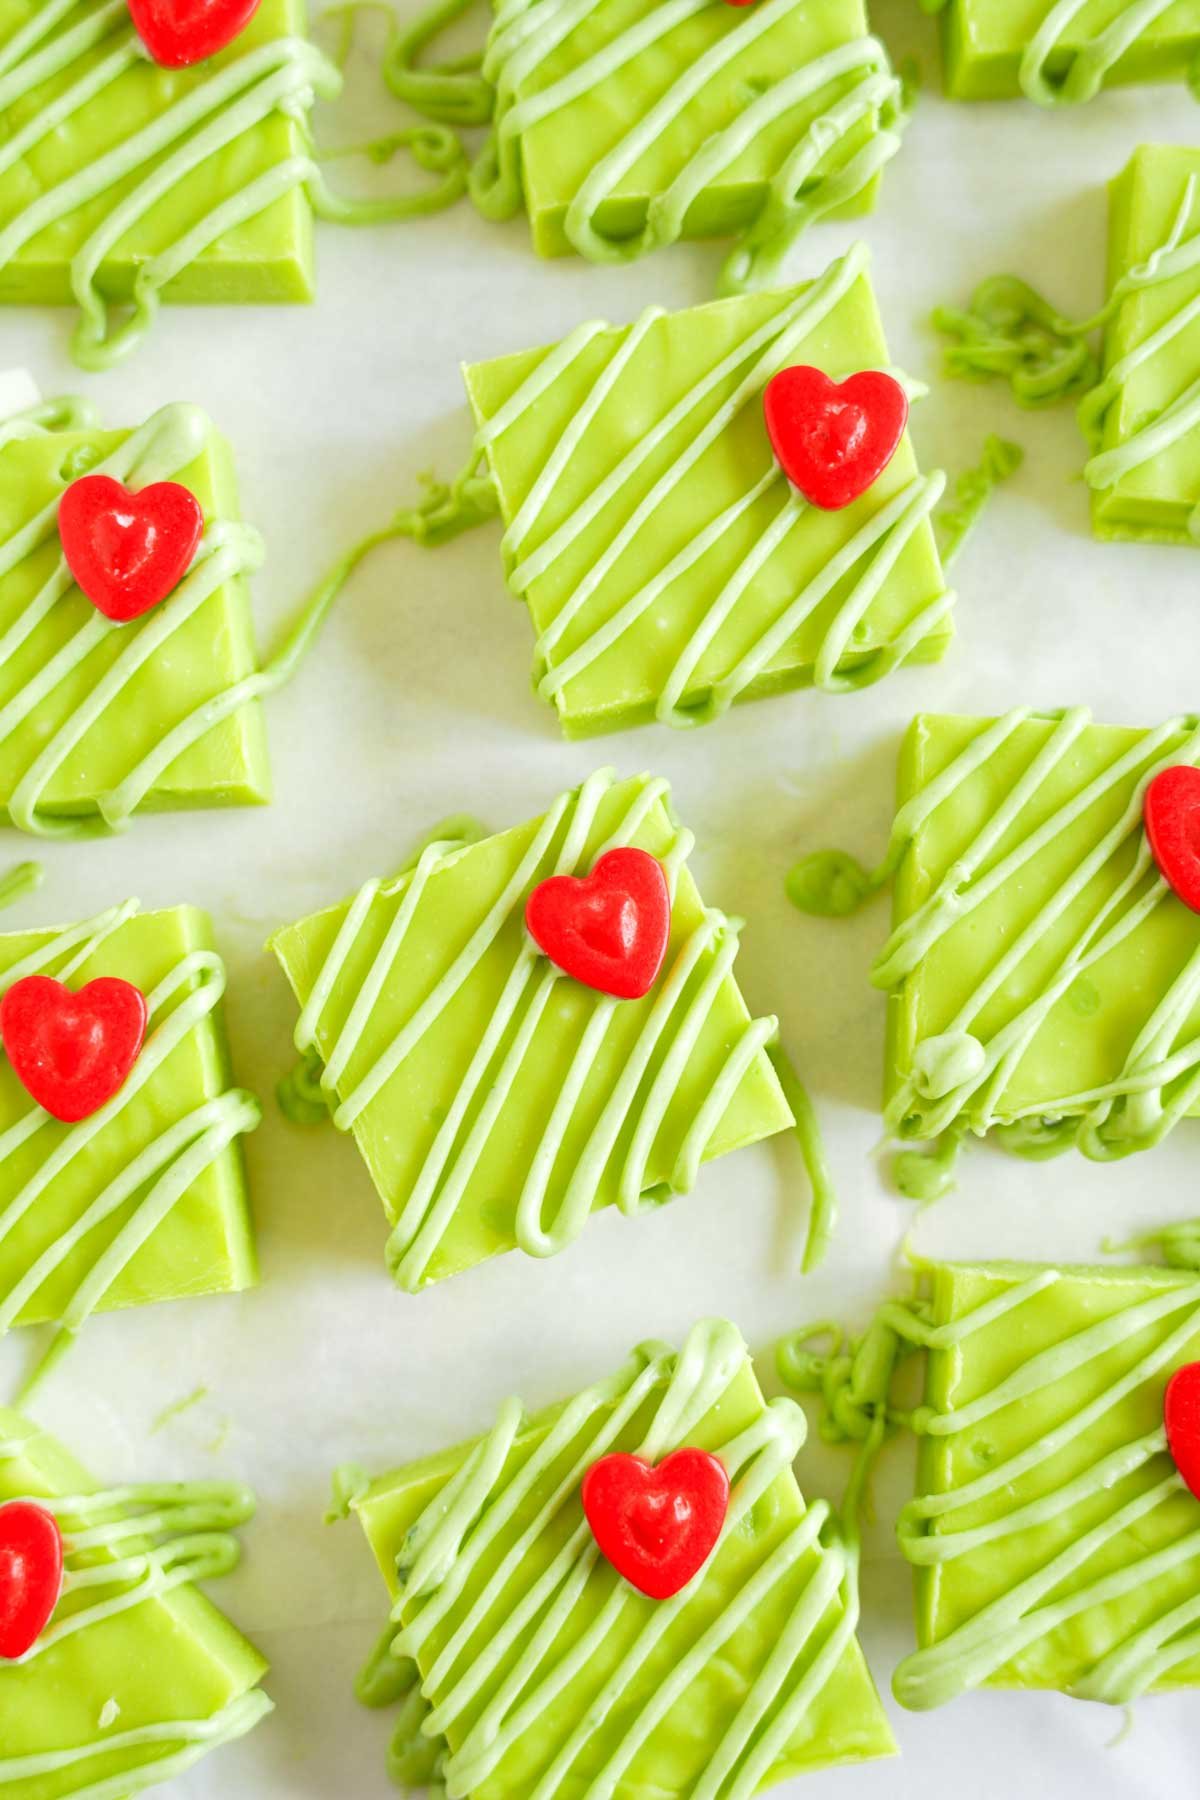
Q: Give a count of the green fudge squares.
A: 12